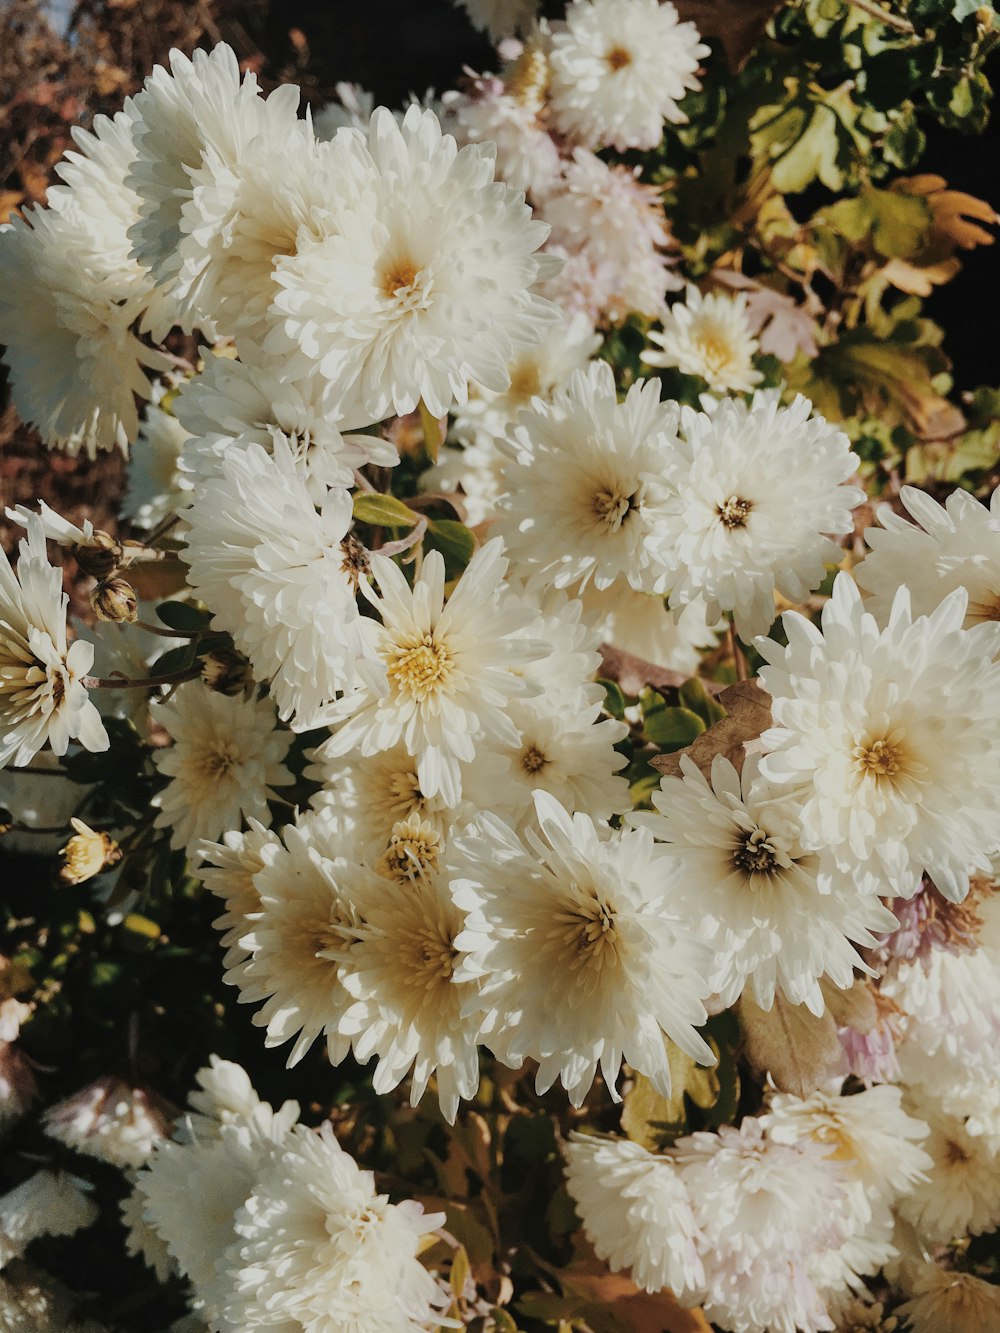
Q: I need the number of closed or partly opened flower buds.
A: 4